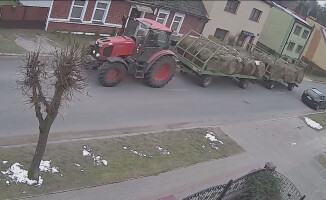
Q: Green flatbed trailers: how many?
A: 2